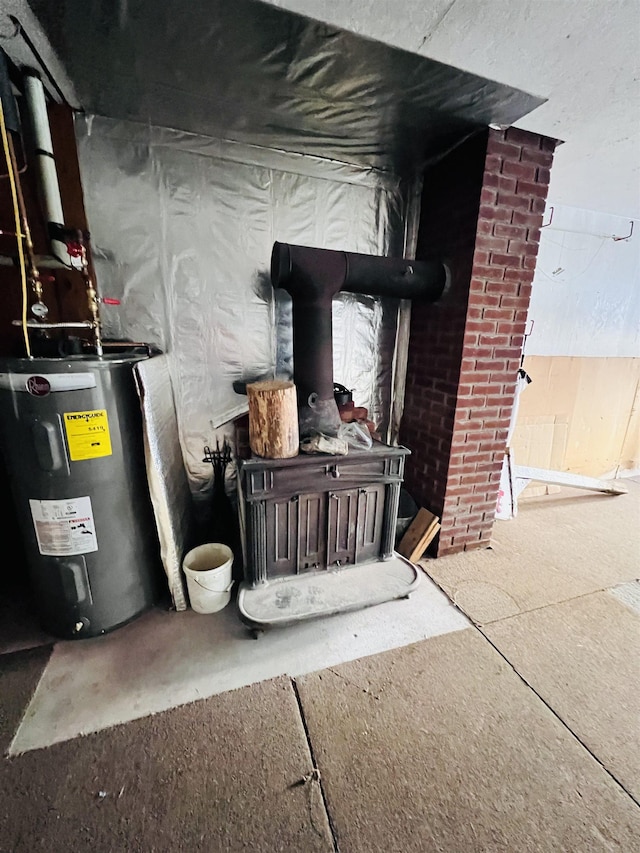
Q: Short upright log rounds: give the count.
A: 1